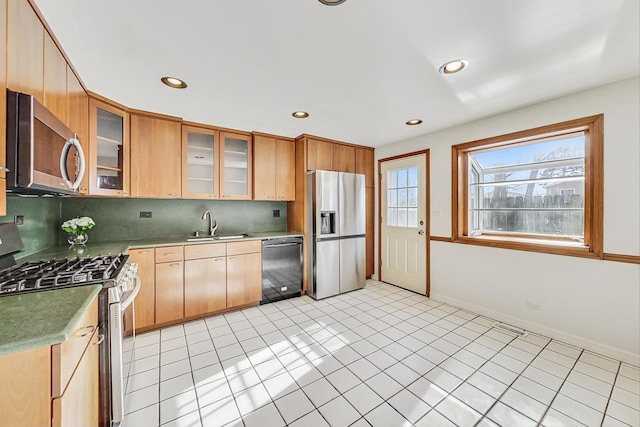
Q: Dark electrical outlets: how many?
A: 3